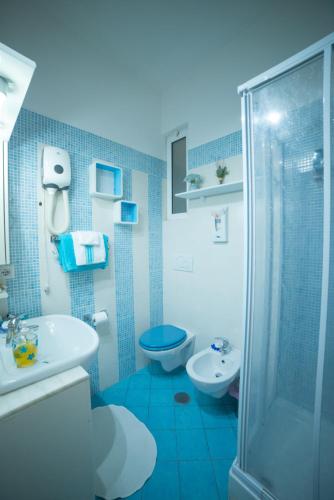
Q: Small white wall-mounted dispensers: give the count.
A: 1